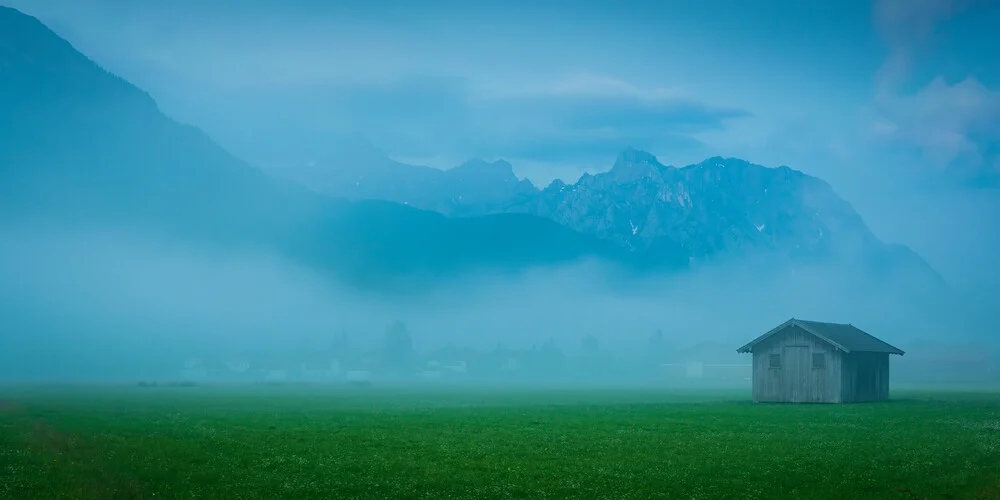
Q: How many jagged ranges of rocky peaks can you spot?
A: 1